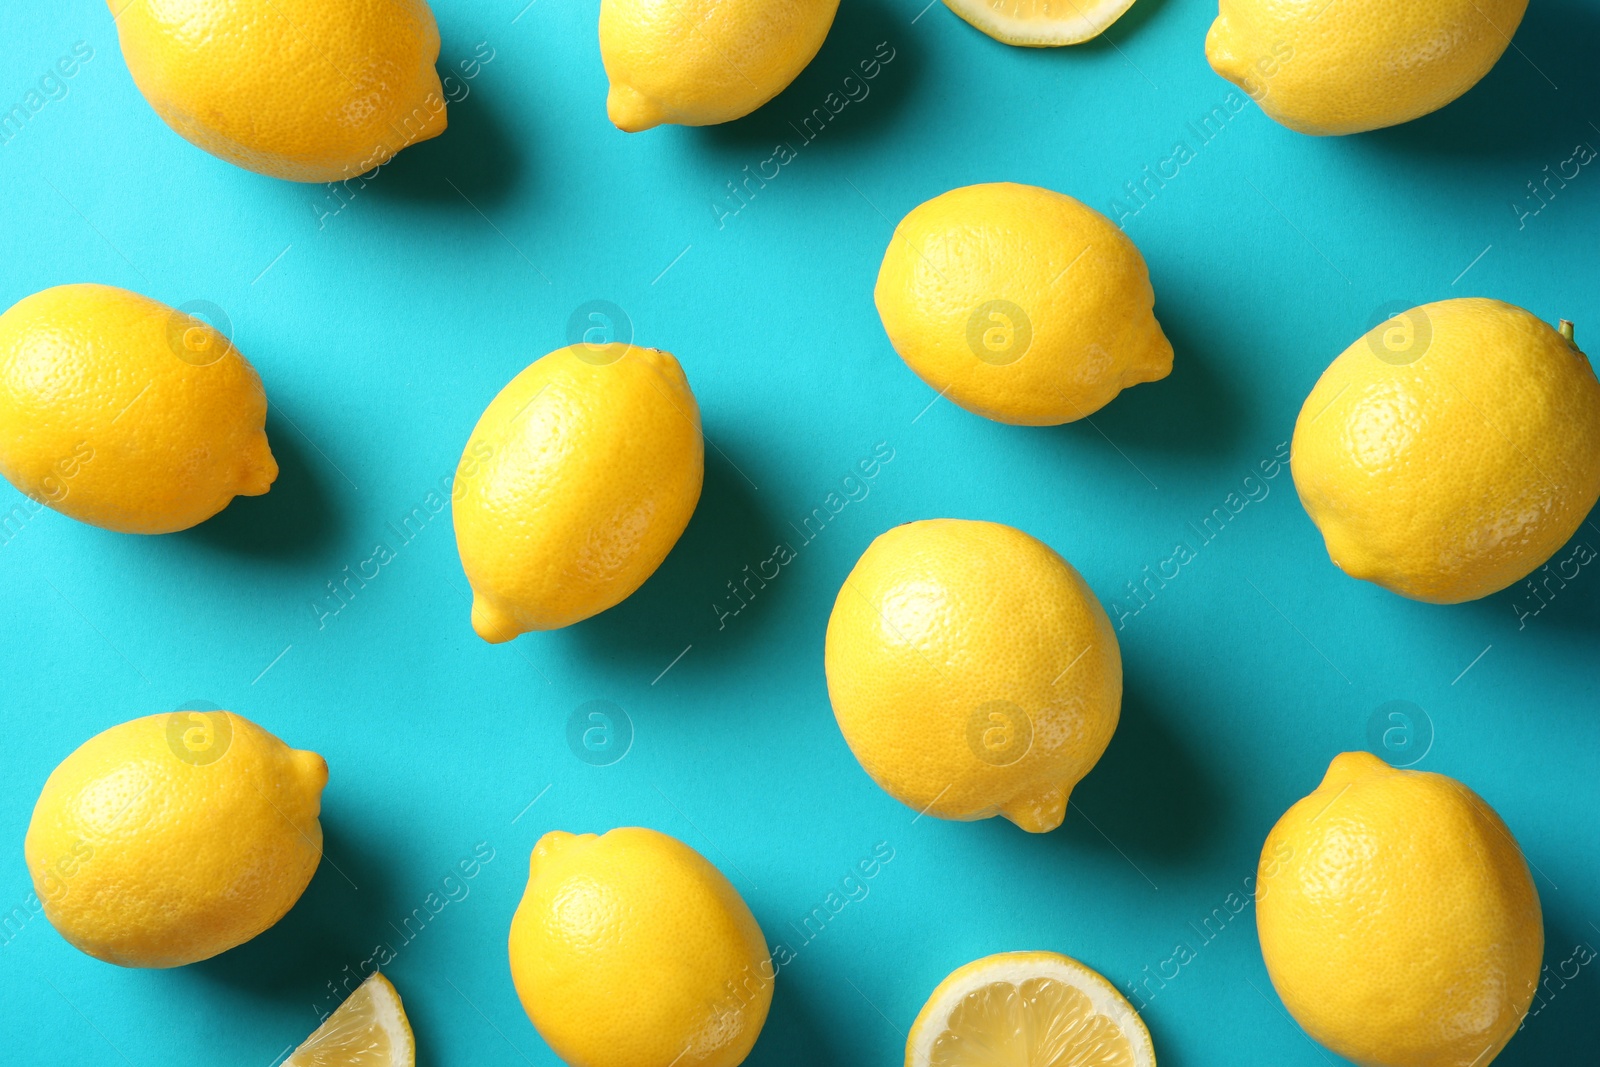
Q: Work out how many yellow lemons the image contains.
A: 11